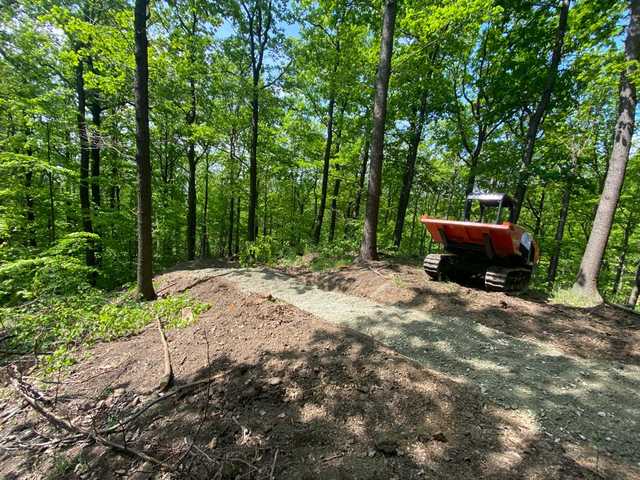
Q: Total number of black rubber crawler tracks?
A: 2